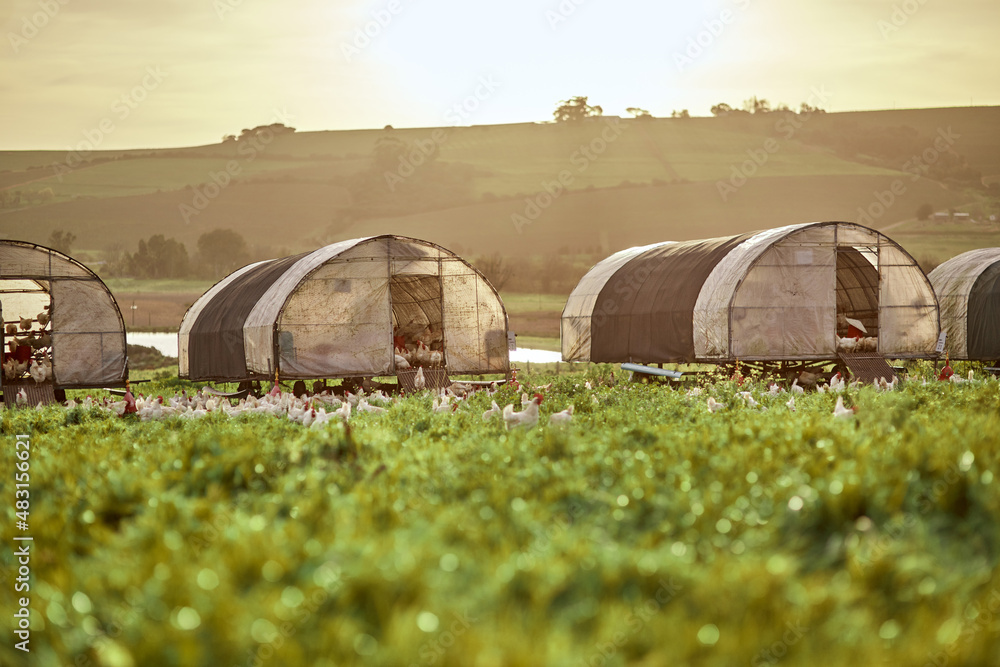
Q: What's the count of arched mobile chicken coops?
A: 4